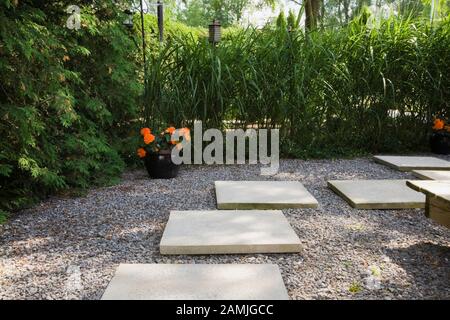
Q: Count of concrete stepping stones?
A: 6